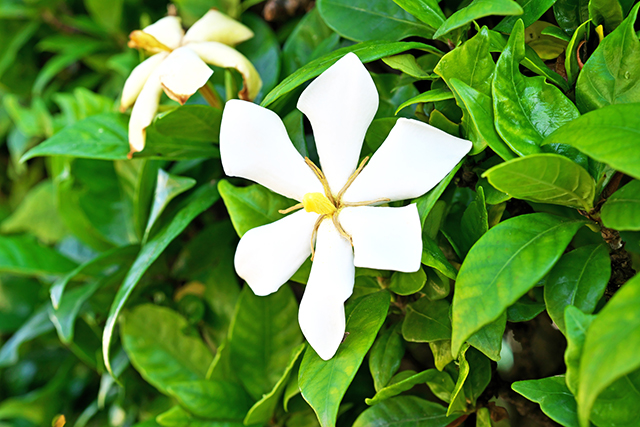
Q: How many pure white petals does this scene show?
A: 6